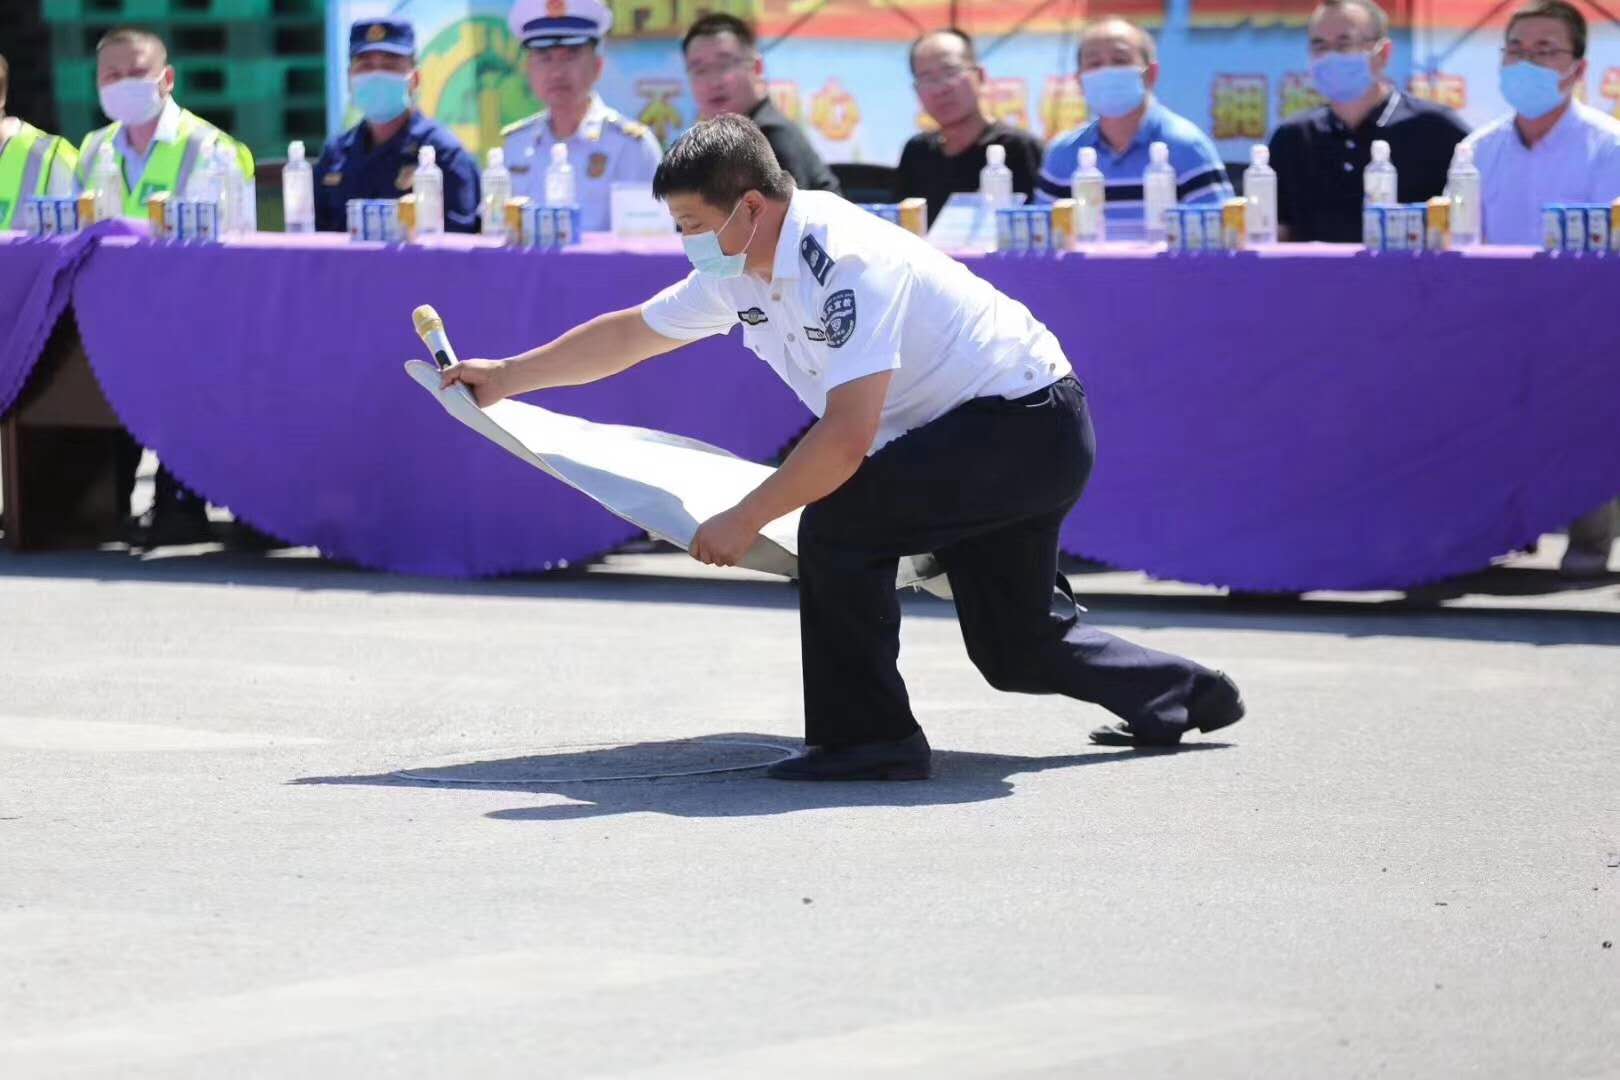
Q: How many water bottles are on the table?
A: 13